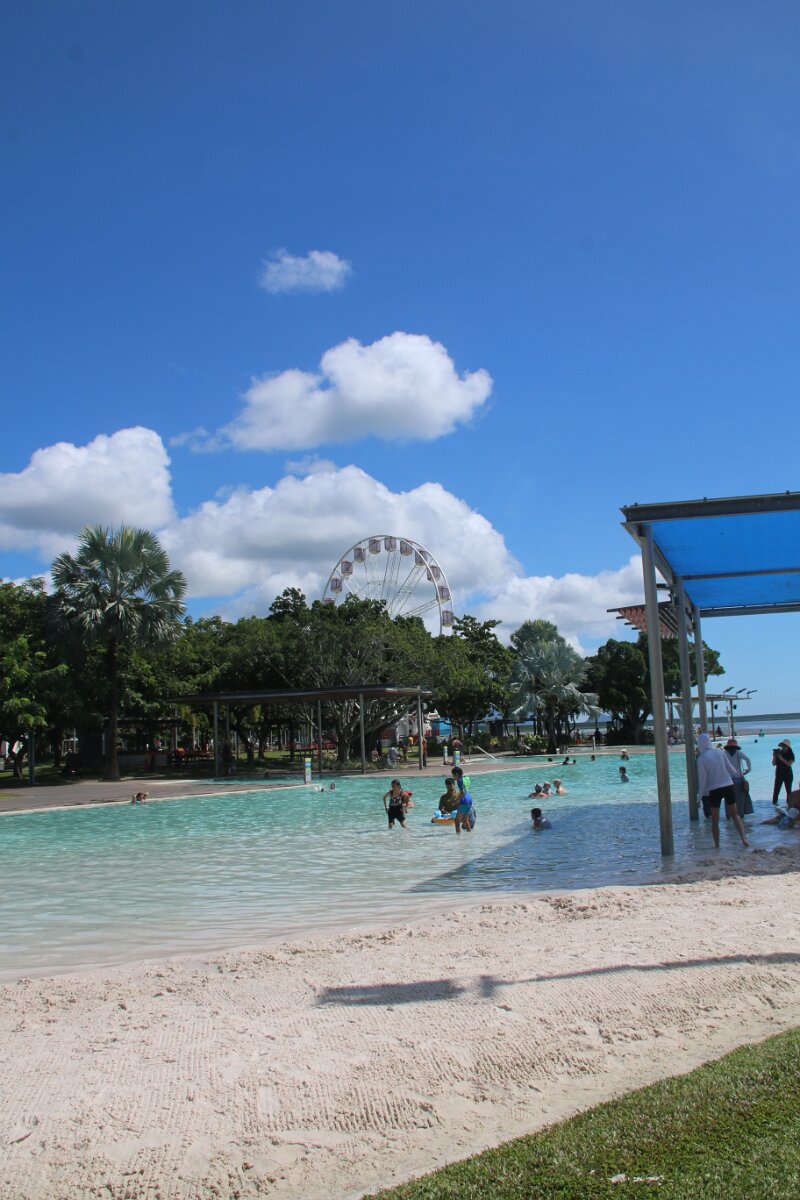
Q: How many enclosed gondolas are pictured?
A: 11